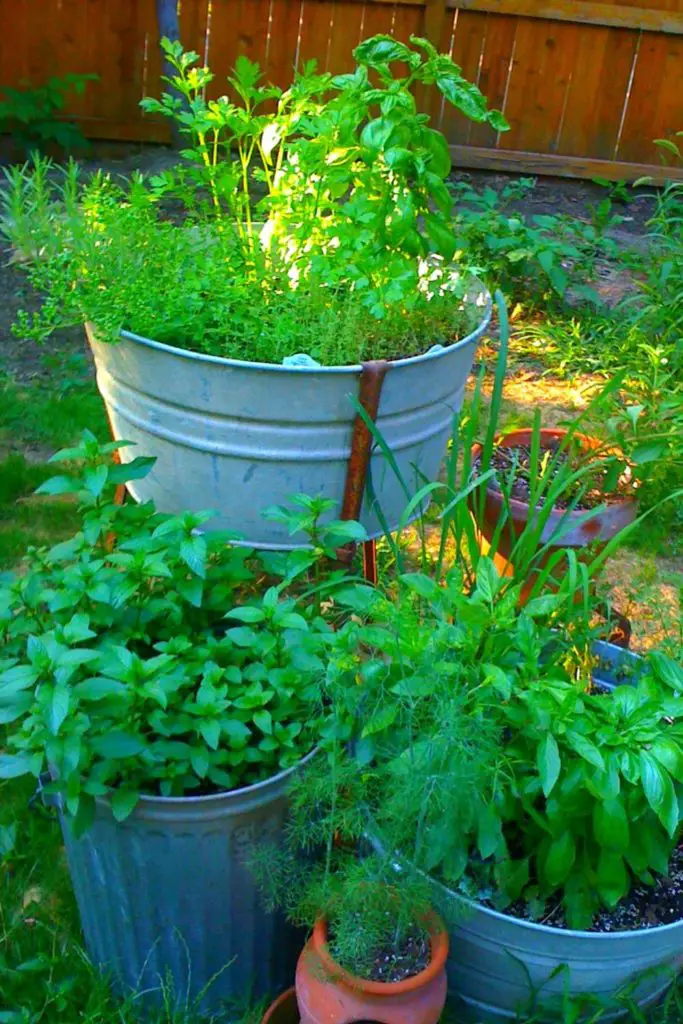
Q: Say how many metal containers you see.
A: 3